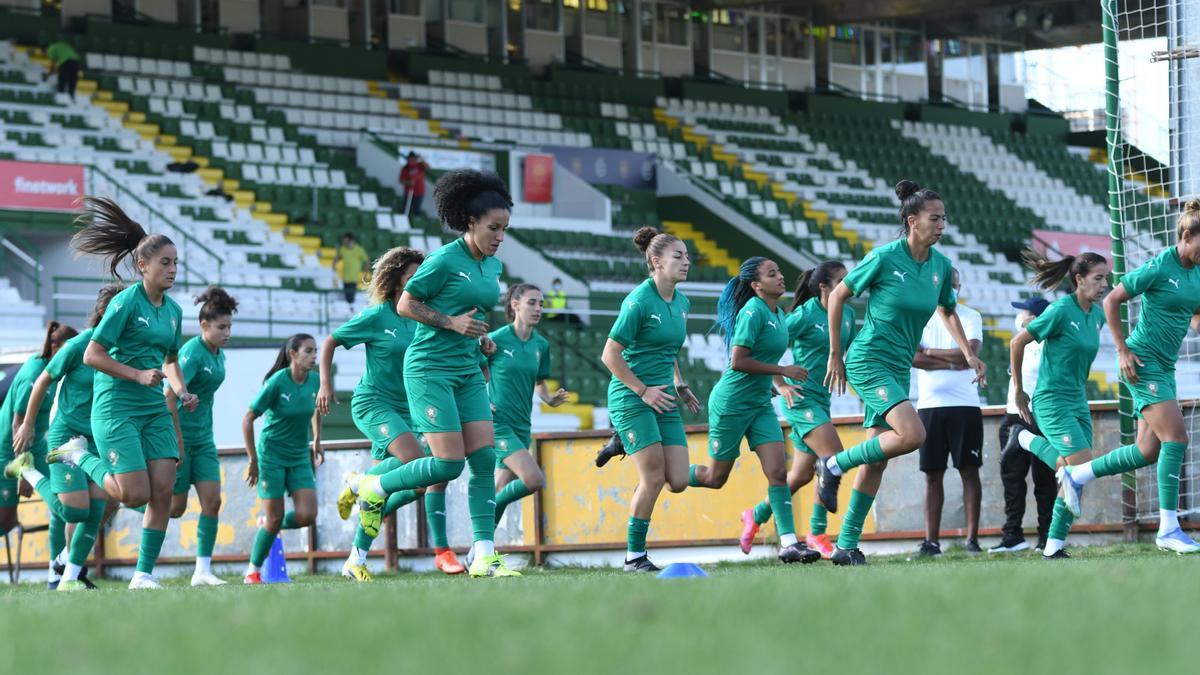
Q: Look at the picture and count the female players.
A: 14